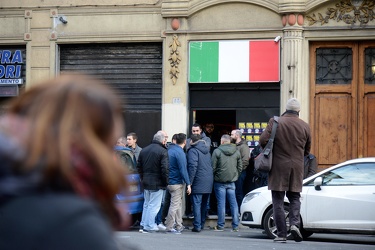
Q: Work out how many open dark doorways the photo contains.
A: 1